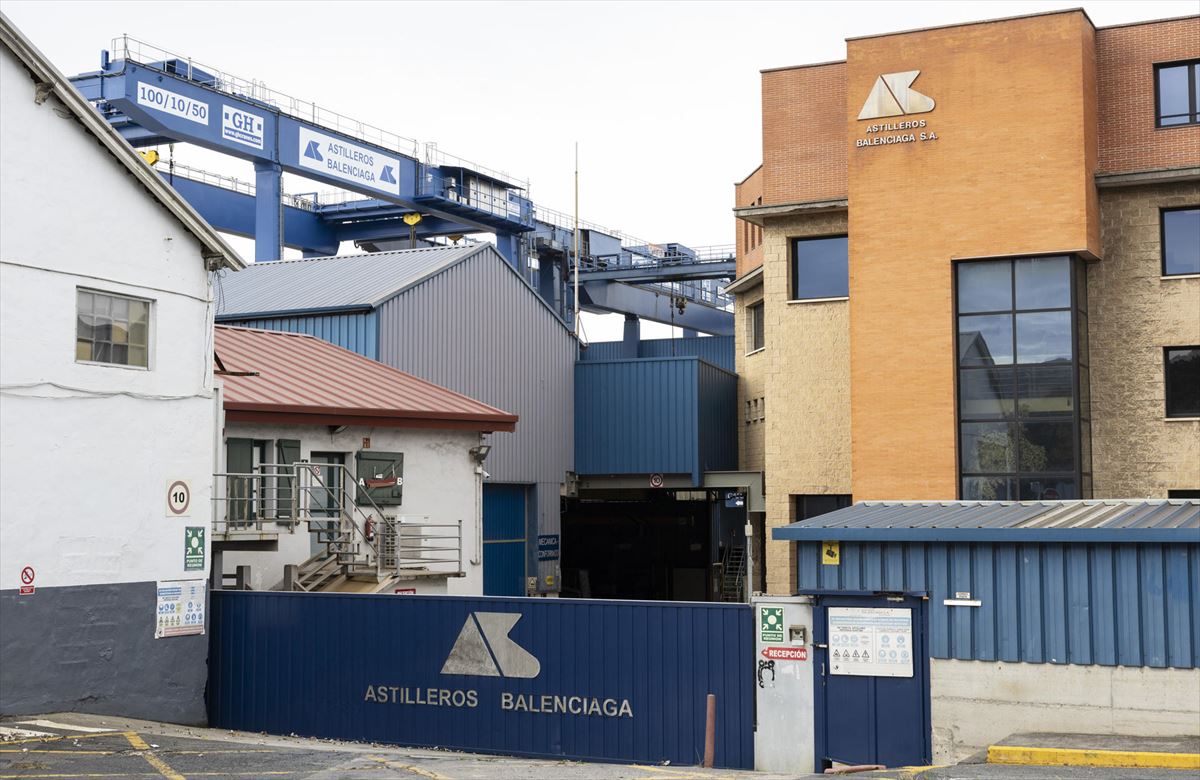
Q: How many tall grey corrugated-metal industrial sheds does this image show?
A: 1